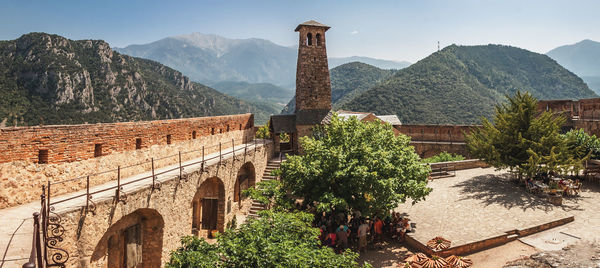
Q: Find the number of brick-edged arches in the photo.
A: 3